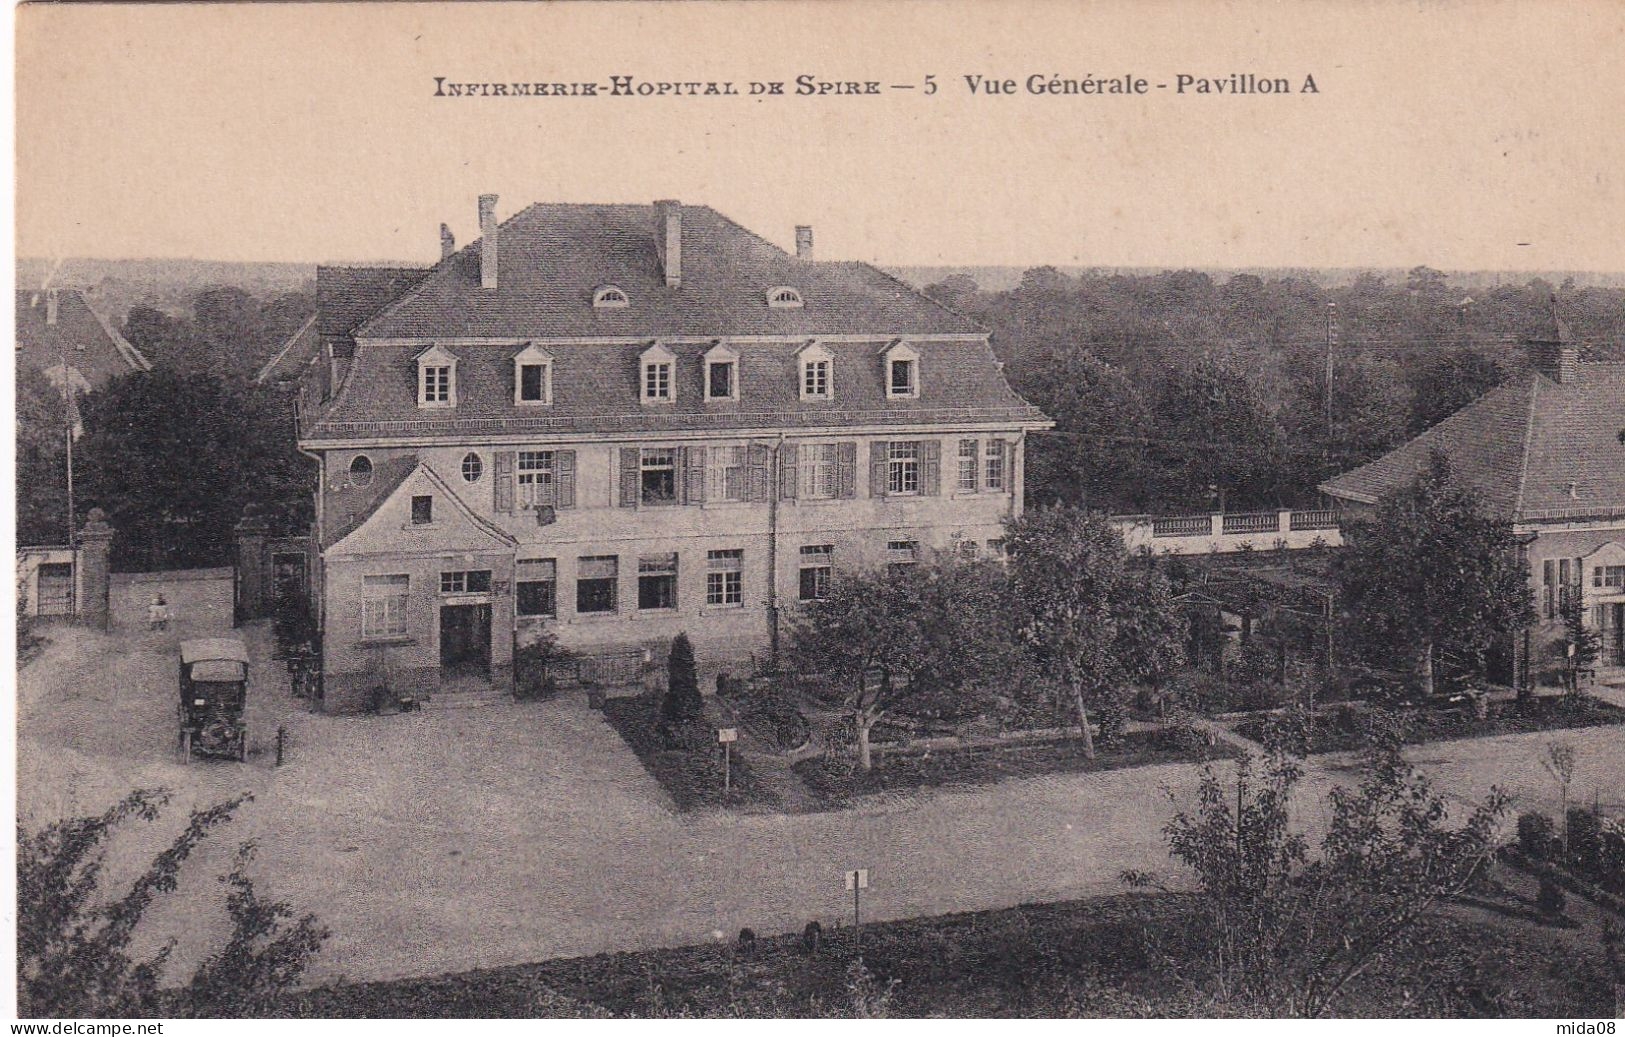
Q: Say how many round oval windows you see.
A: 2